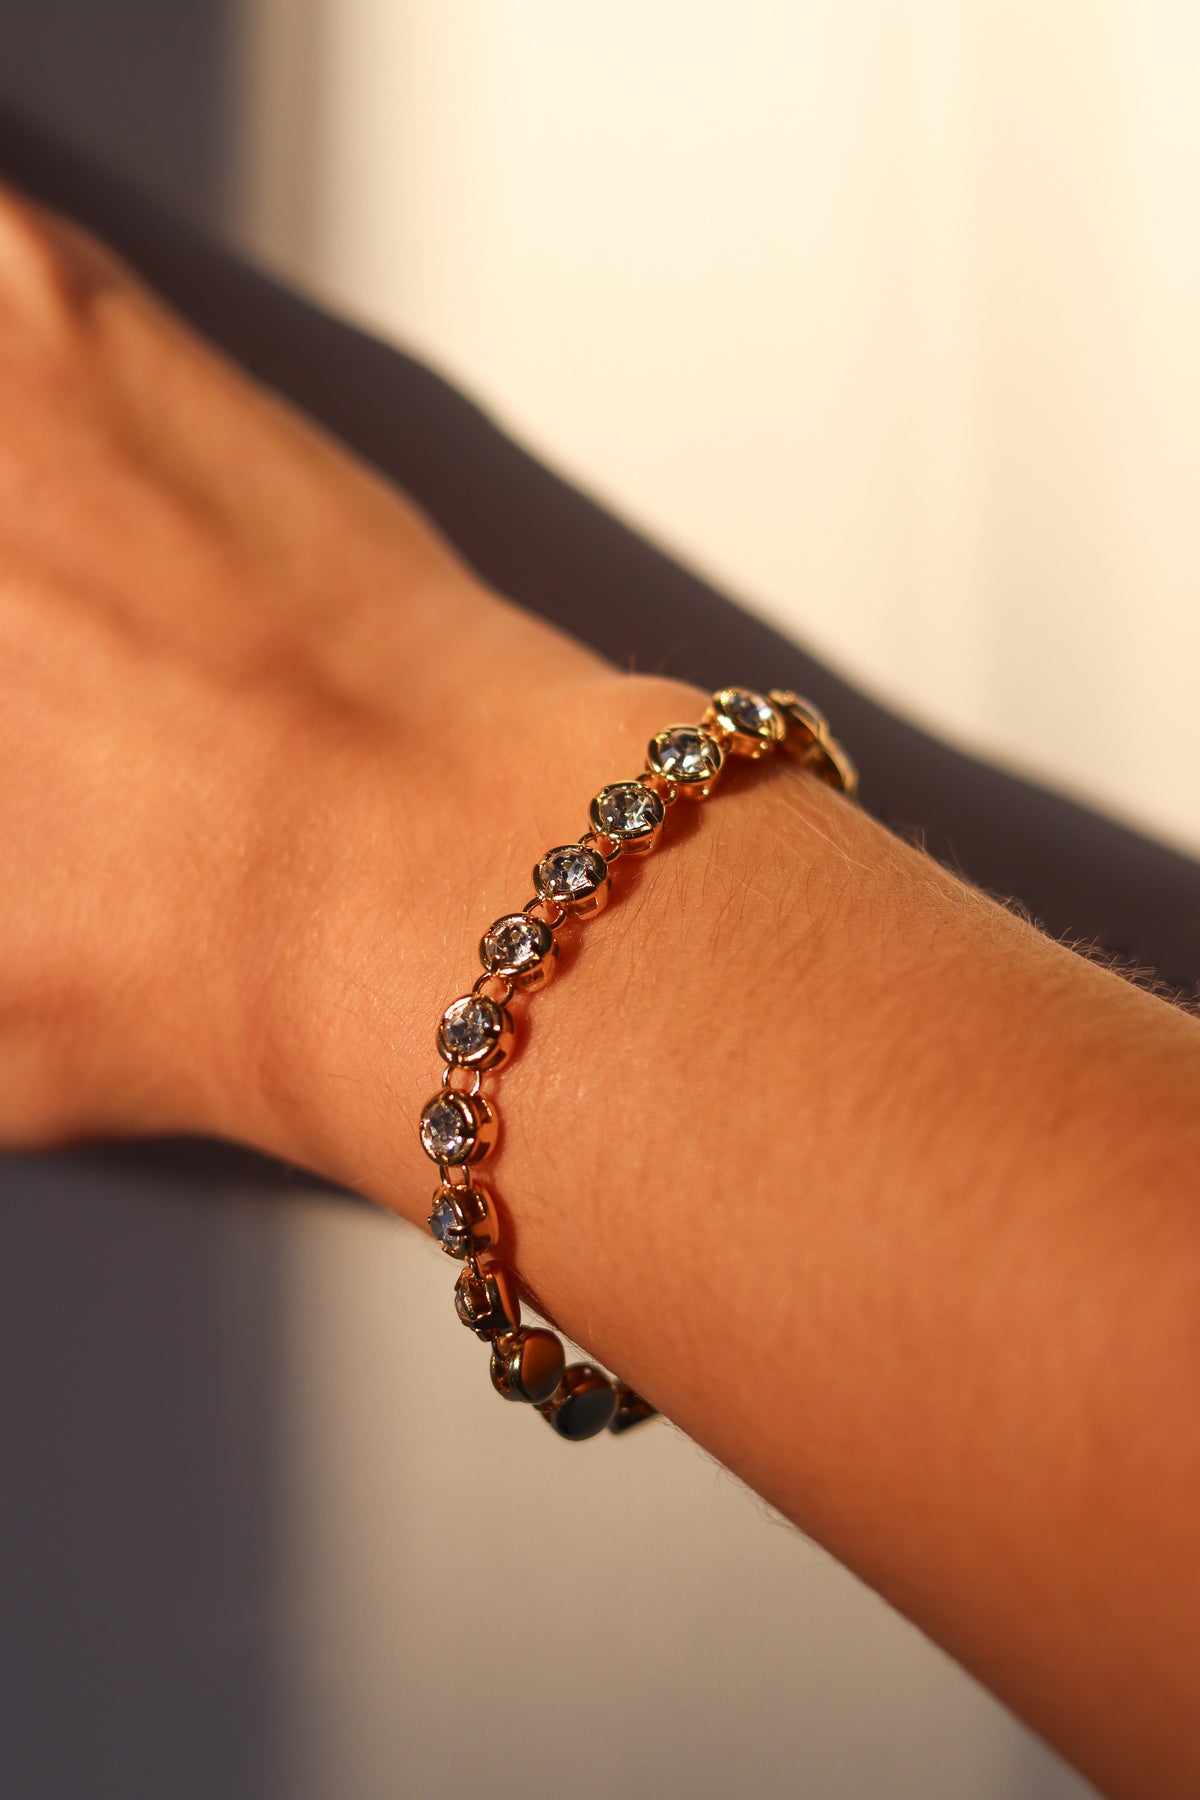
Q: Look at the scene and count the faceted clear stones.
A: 9